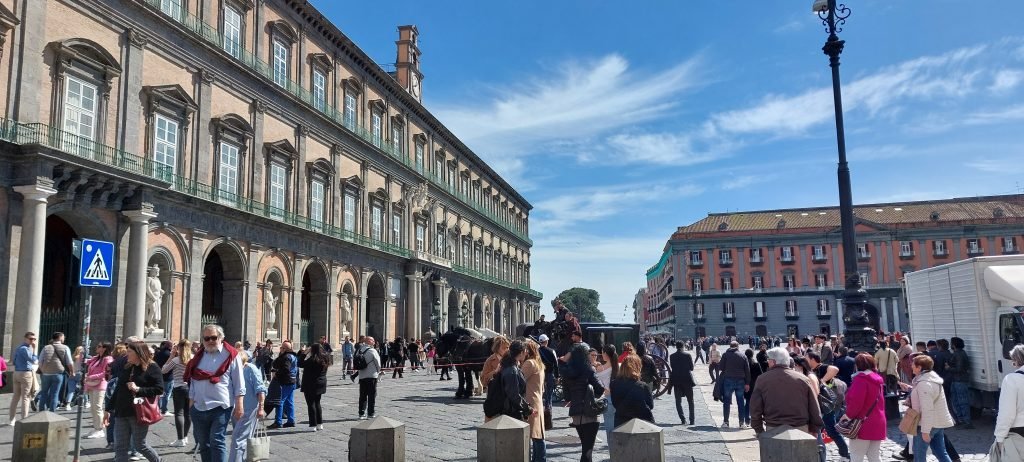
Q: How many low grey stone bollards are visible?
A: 5